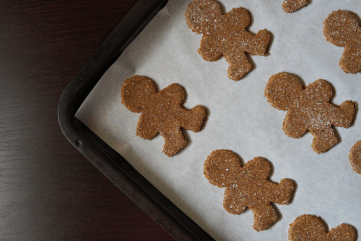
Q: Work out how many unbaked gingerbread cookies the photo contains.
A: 8